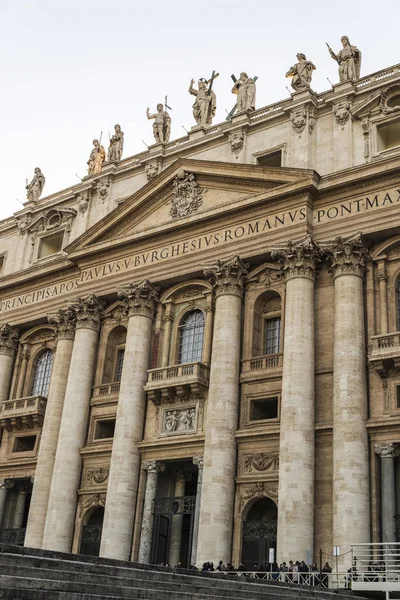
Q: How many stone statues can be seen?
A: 8